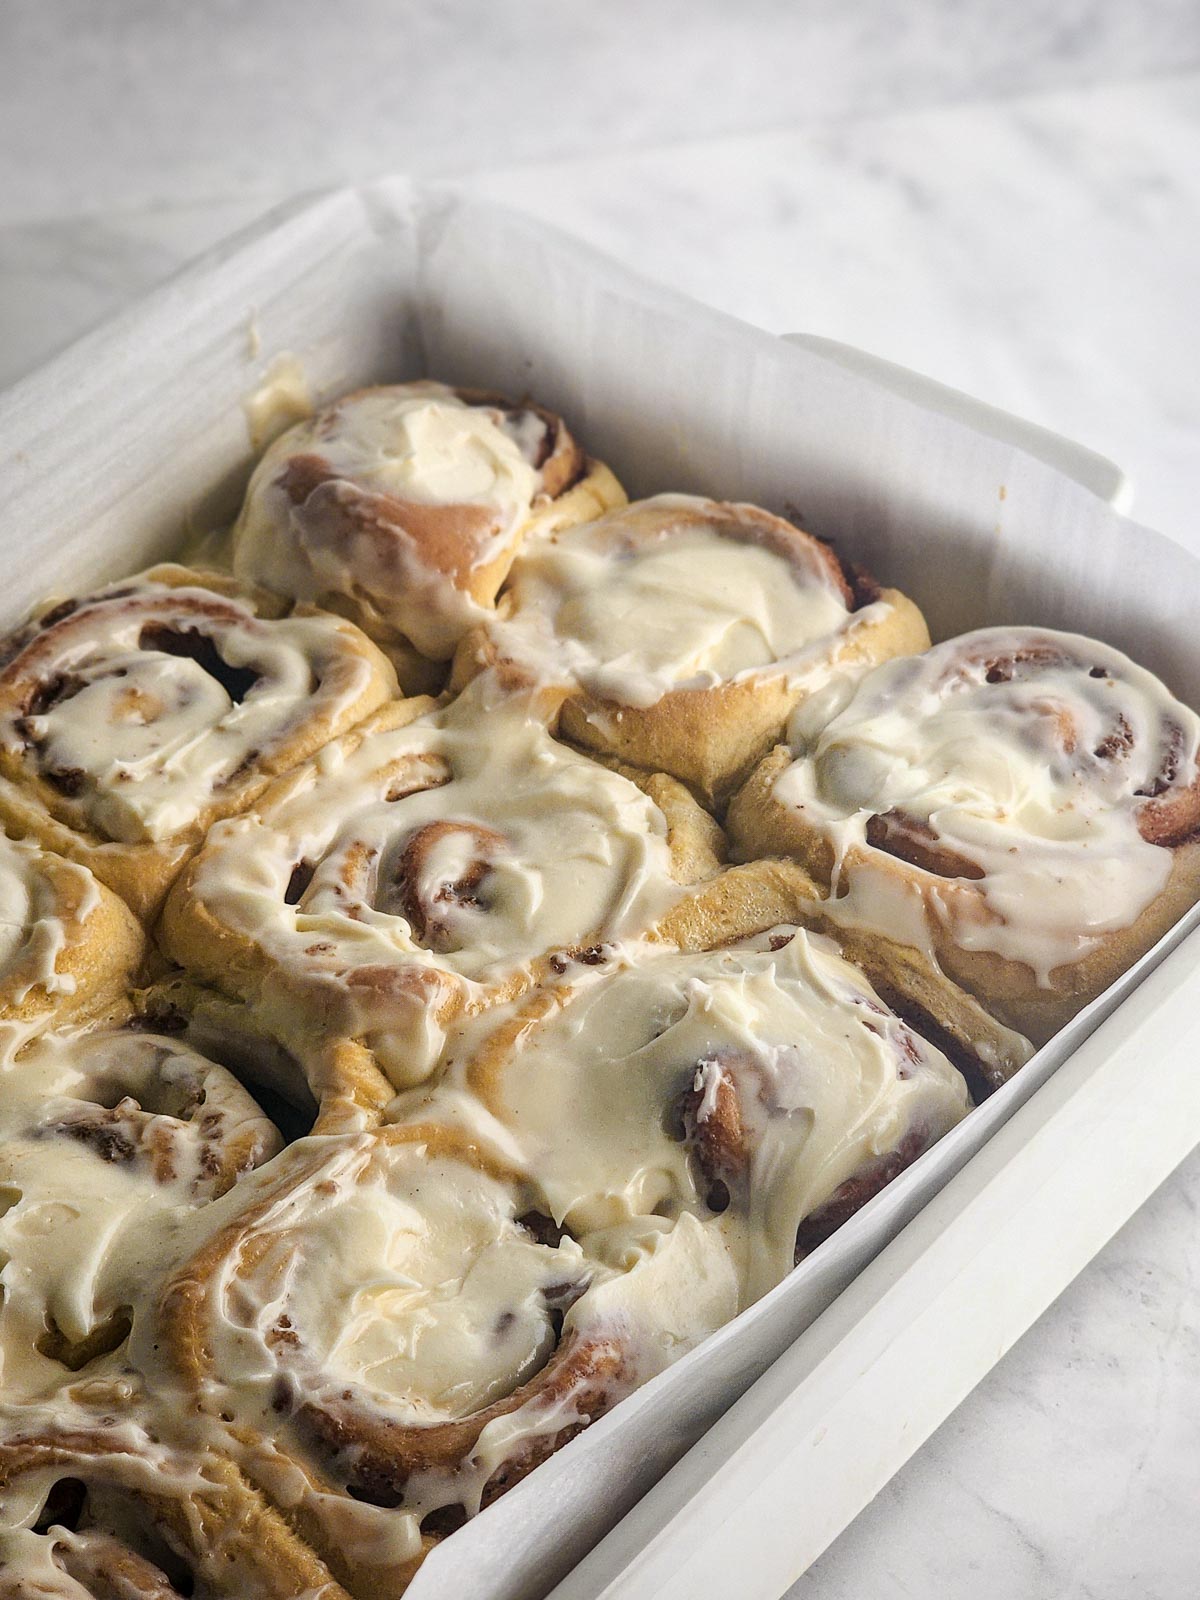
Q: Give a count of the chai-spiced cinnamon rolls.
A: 10